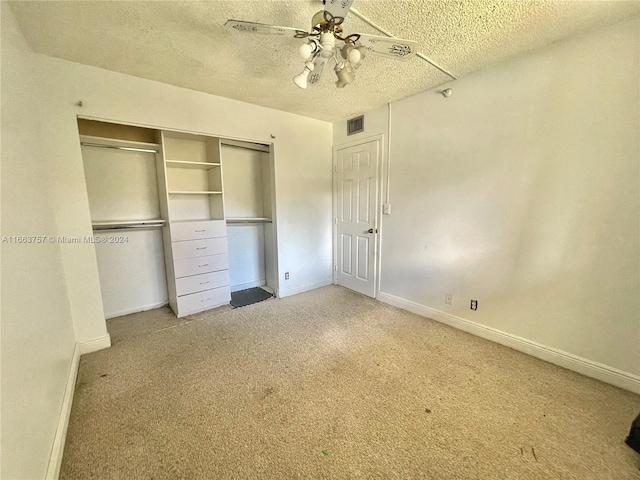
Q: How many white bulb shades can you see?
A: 2